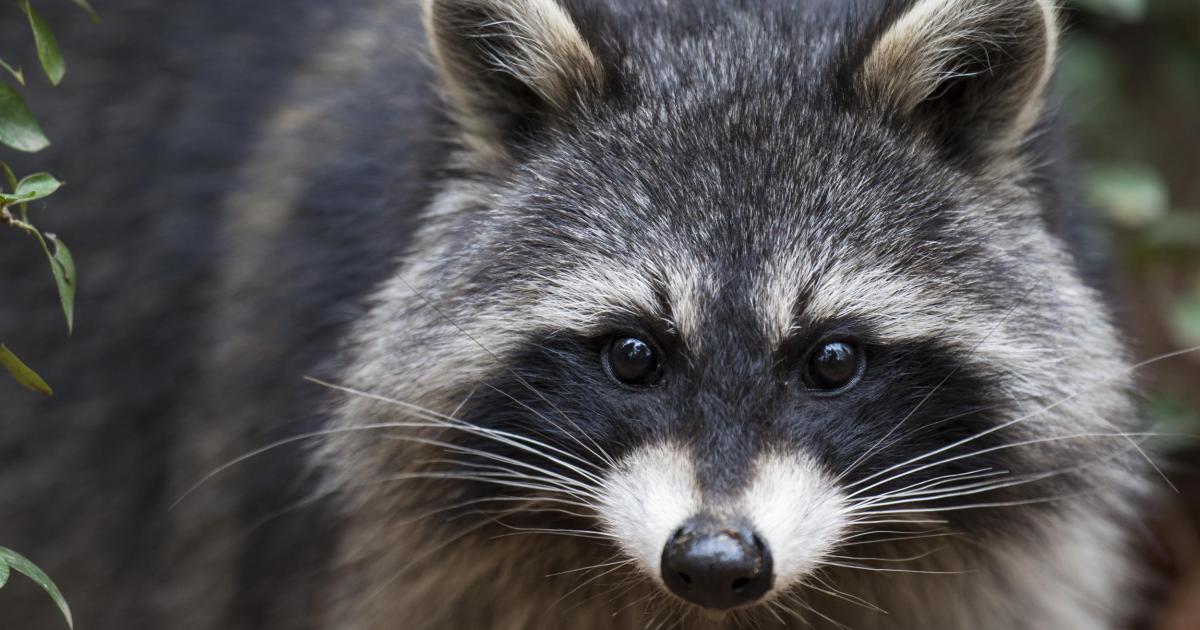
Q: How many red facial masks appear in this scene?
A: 0